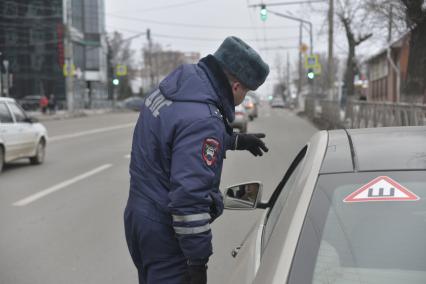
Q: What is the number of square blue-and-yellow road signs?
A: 3